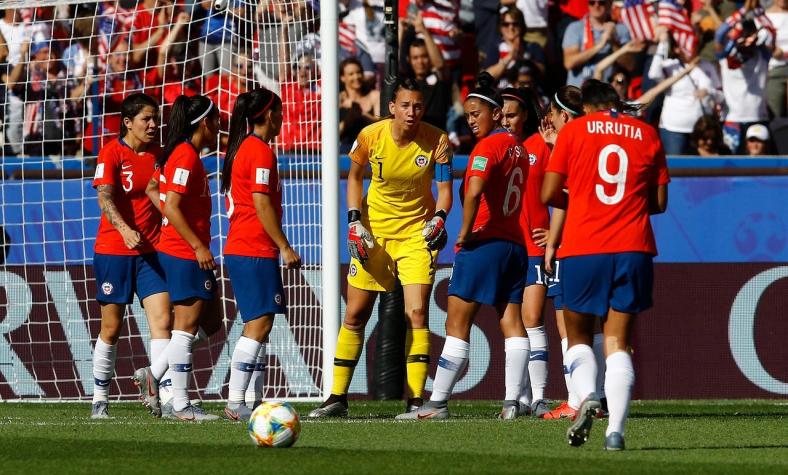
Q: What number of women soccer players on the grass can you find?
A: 8